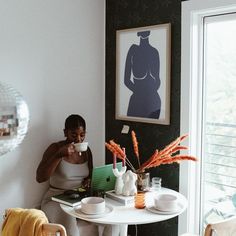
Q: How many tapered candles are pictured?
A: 2